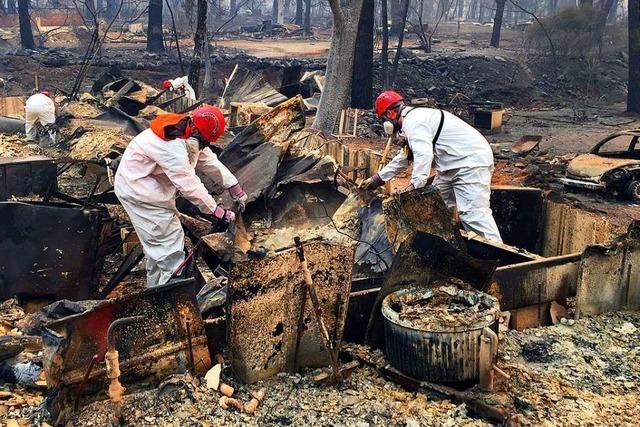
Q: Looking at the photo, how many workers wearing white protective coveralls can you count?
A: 4